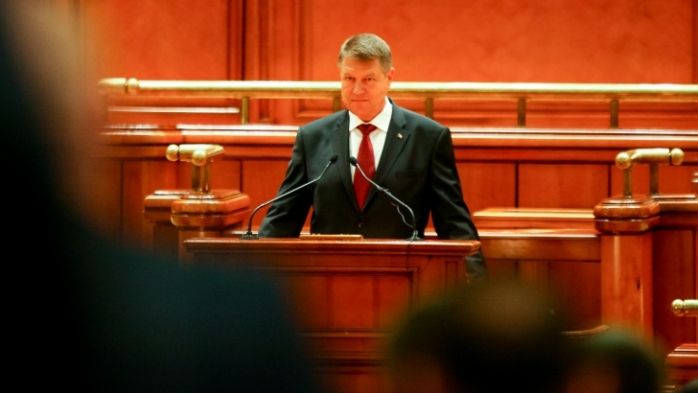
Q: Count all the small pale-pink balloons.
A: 0